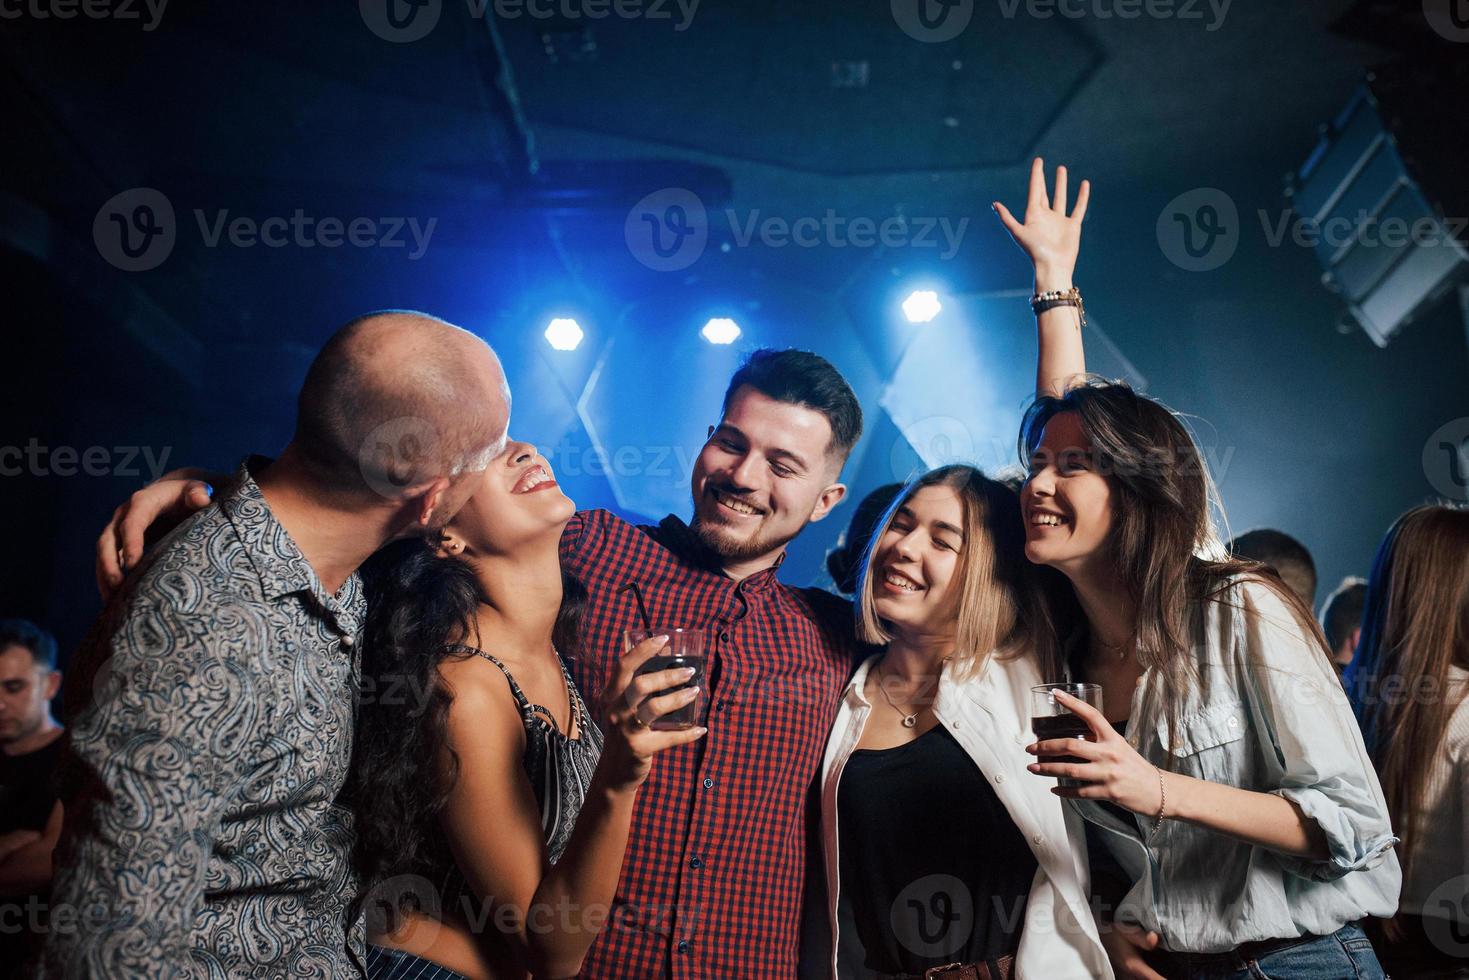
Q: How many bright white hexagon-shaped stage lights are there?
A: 3